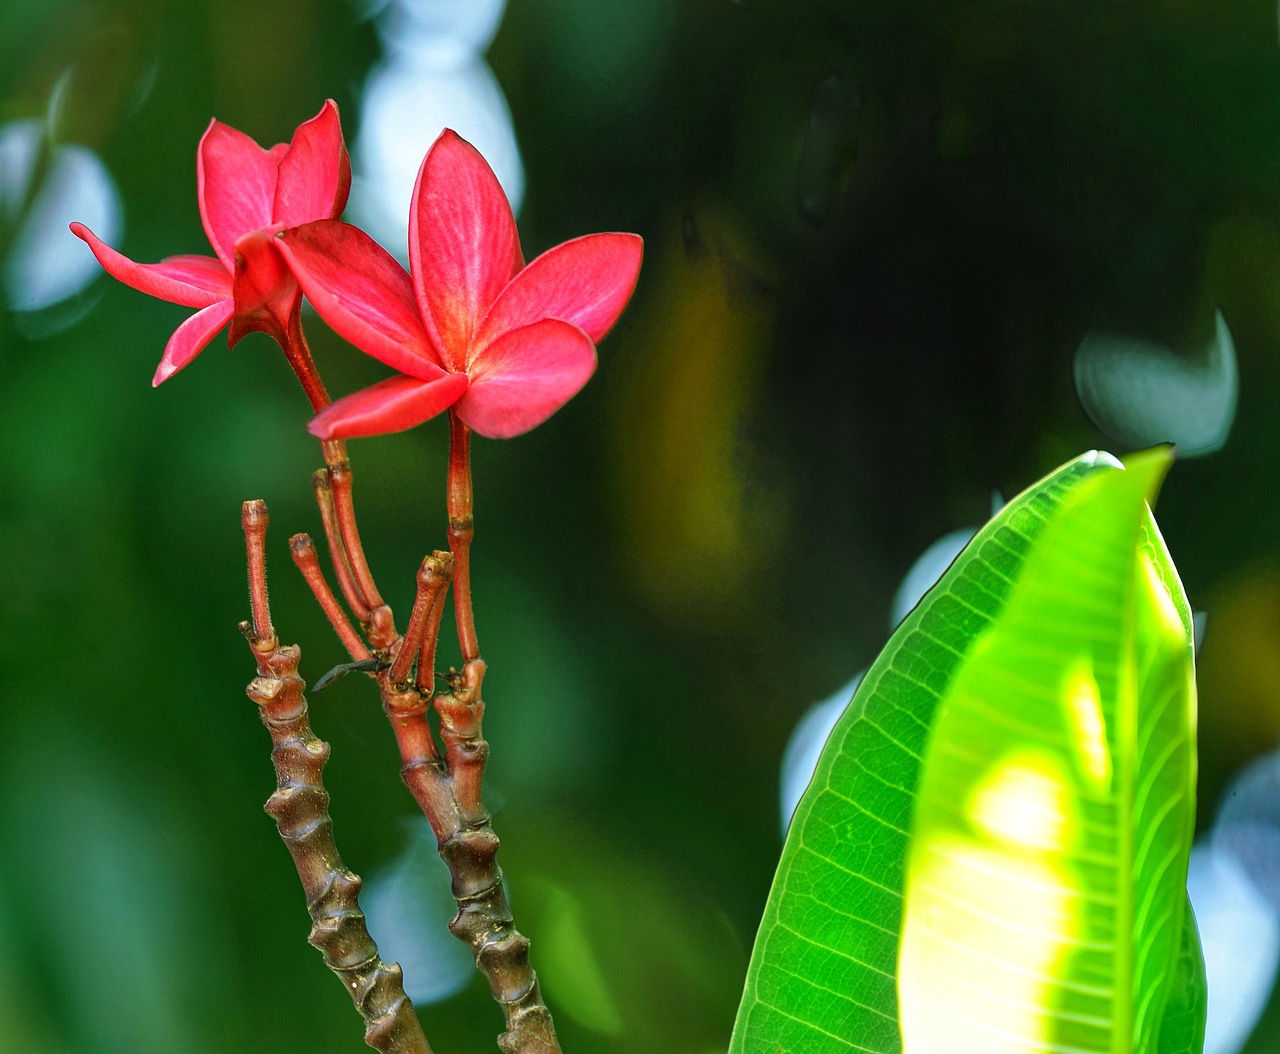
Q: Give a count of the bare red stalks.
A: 5